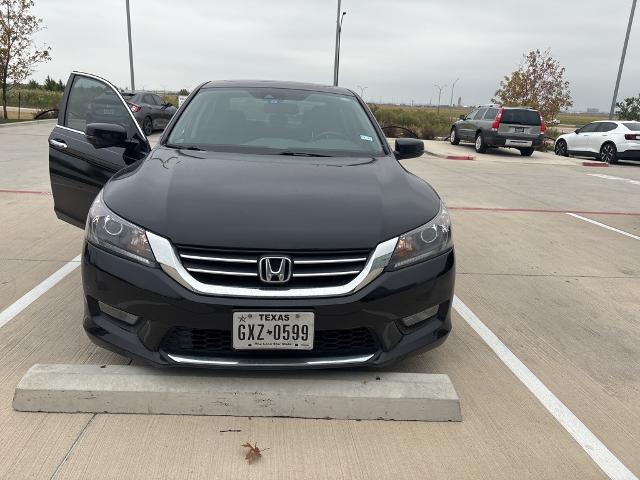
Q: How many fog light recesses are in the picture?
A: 2